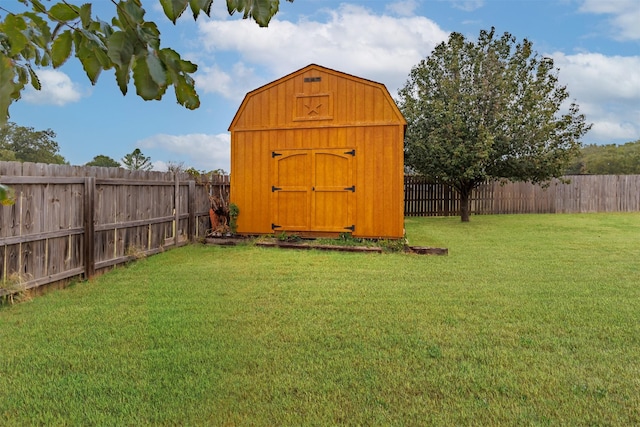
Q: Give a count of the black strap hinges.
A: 6